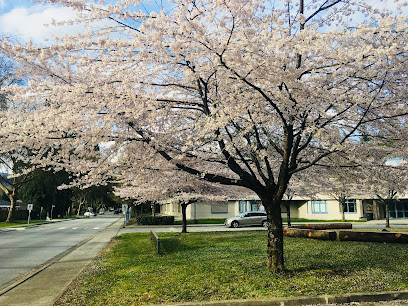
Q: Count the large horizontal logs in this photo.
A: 3